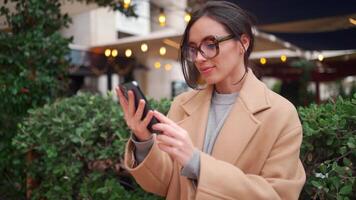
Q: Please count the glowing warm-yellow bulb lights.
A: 13